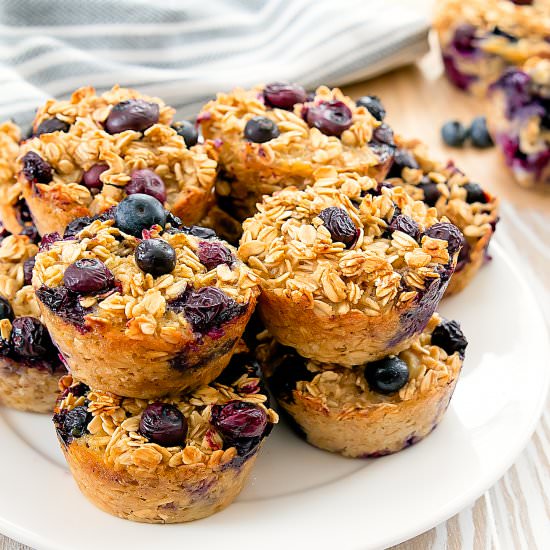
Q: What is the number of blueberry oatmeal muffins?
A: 11